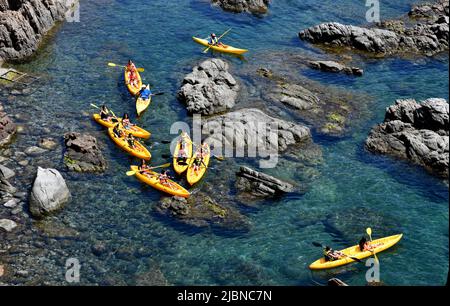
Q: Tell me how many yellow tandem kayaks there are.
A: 7